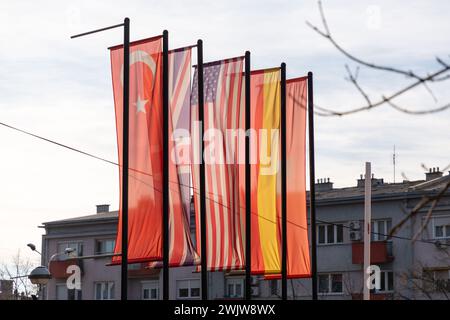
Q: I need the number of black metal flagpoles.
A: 6